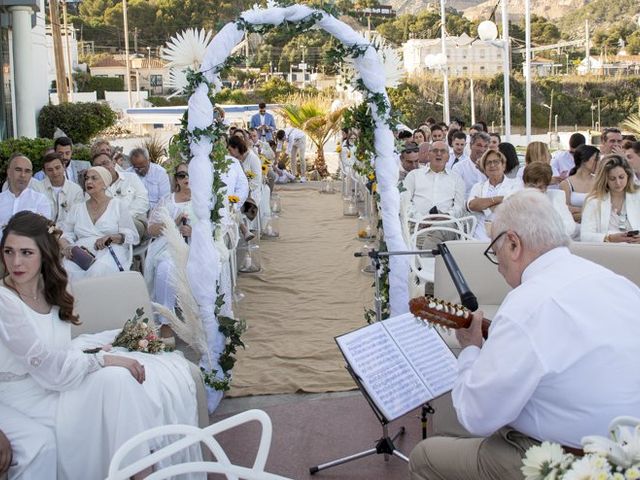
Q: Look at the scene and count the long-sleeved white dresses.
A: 2